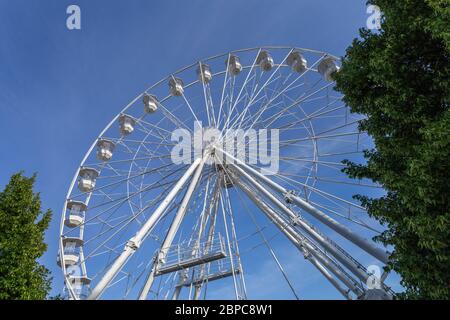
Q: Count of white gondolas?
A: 13